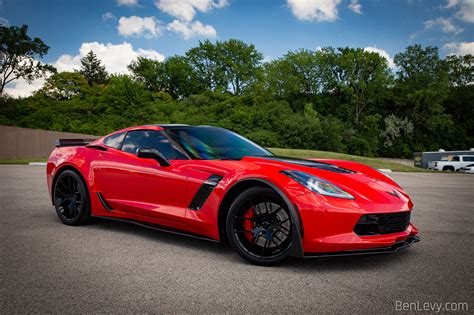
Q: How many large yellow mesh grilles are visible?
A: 0